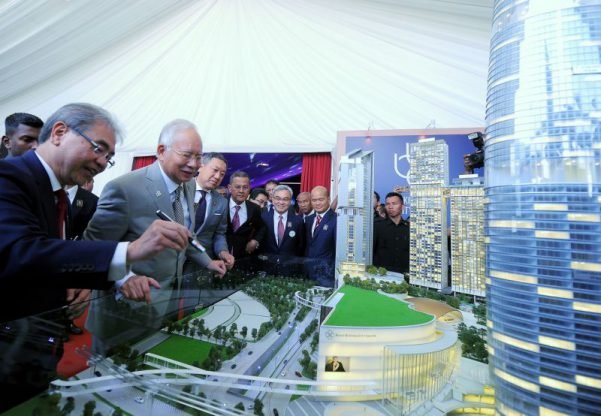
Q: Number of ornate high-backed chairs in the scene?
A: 0